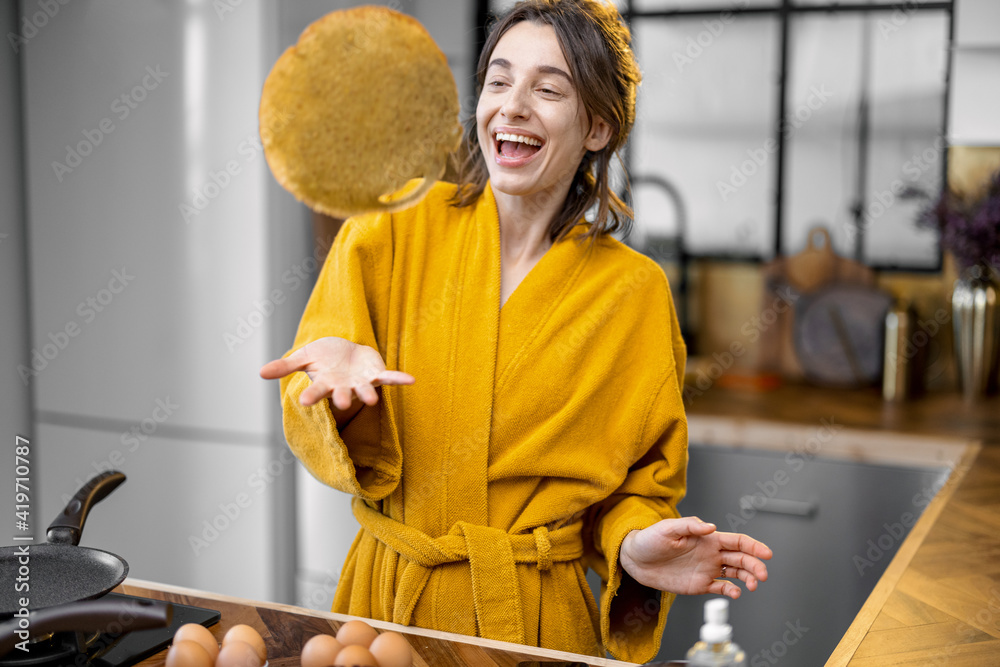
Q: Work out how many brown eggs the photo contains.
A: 8